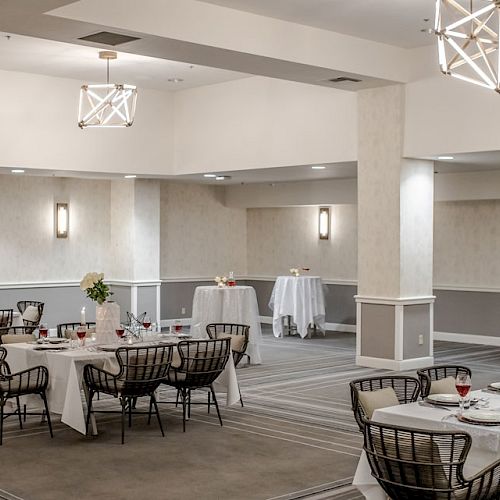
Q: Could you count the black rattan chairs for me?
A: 11